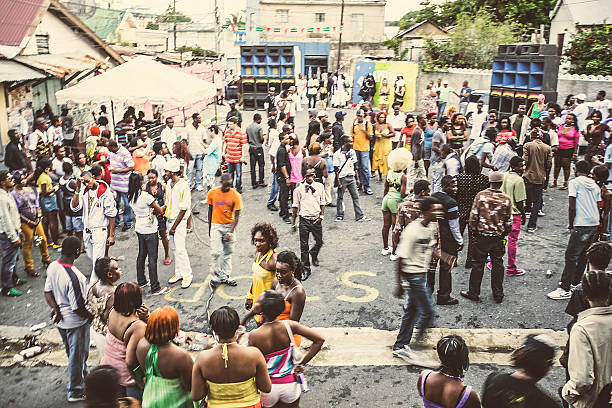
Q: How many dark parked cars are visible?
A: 0